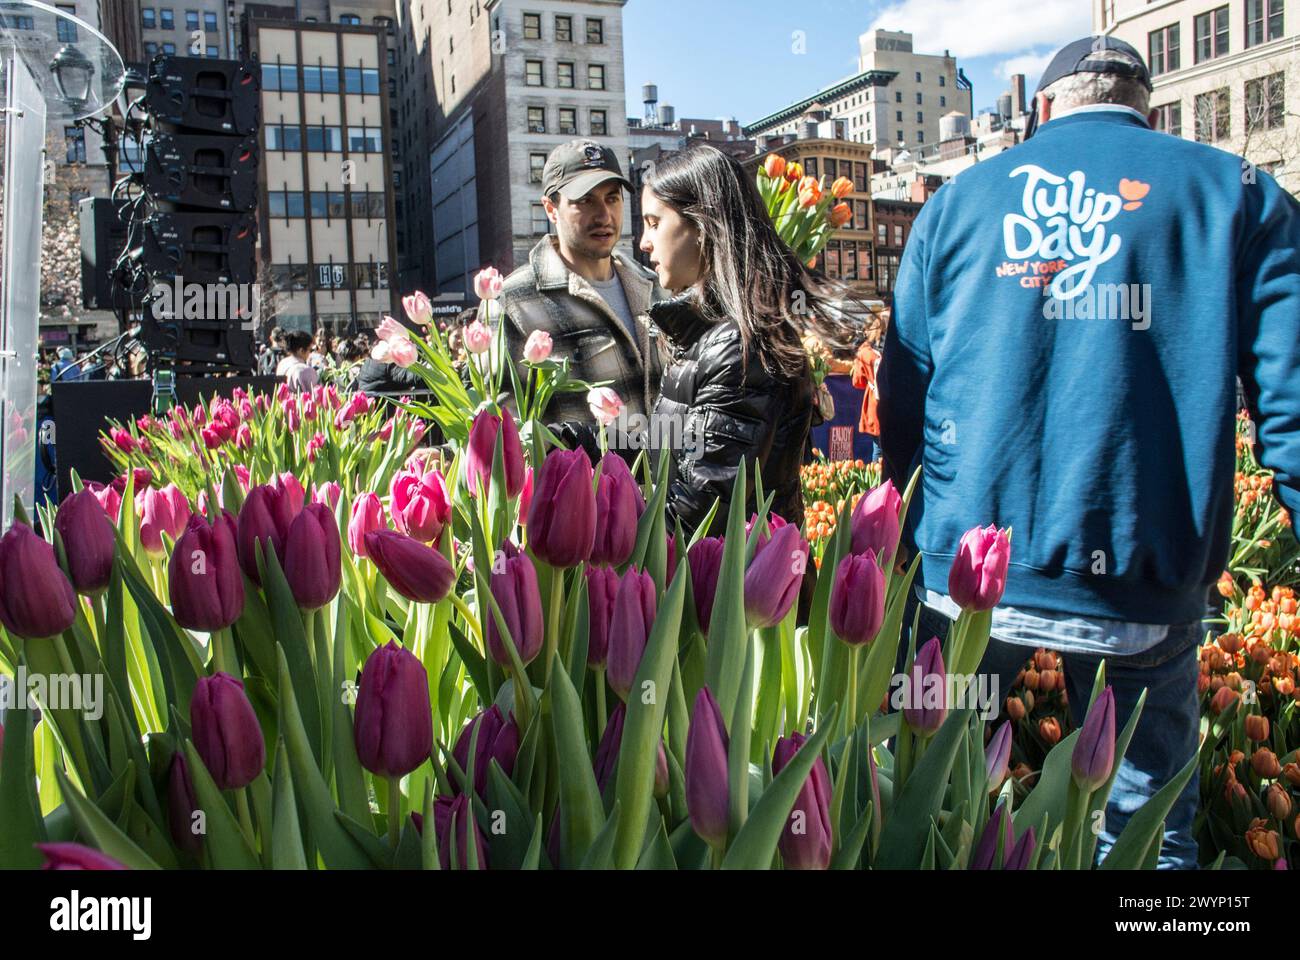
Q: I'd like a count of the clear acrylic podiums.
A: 1